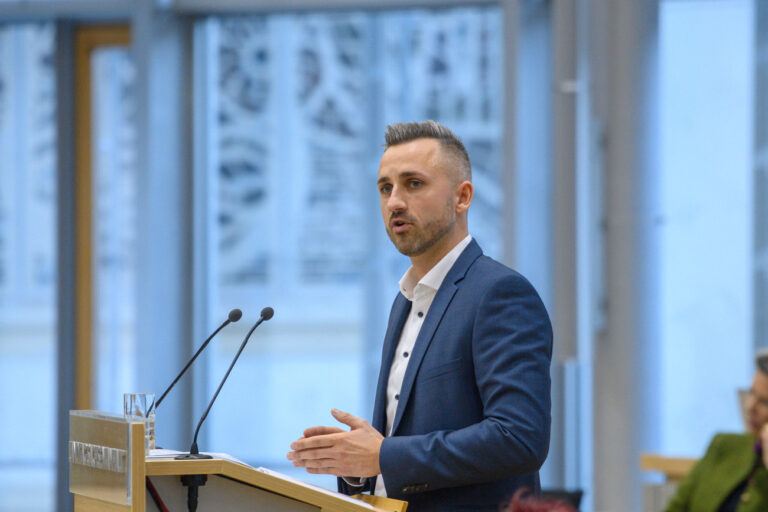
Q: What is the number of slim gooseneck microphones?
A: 2